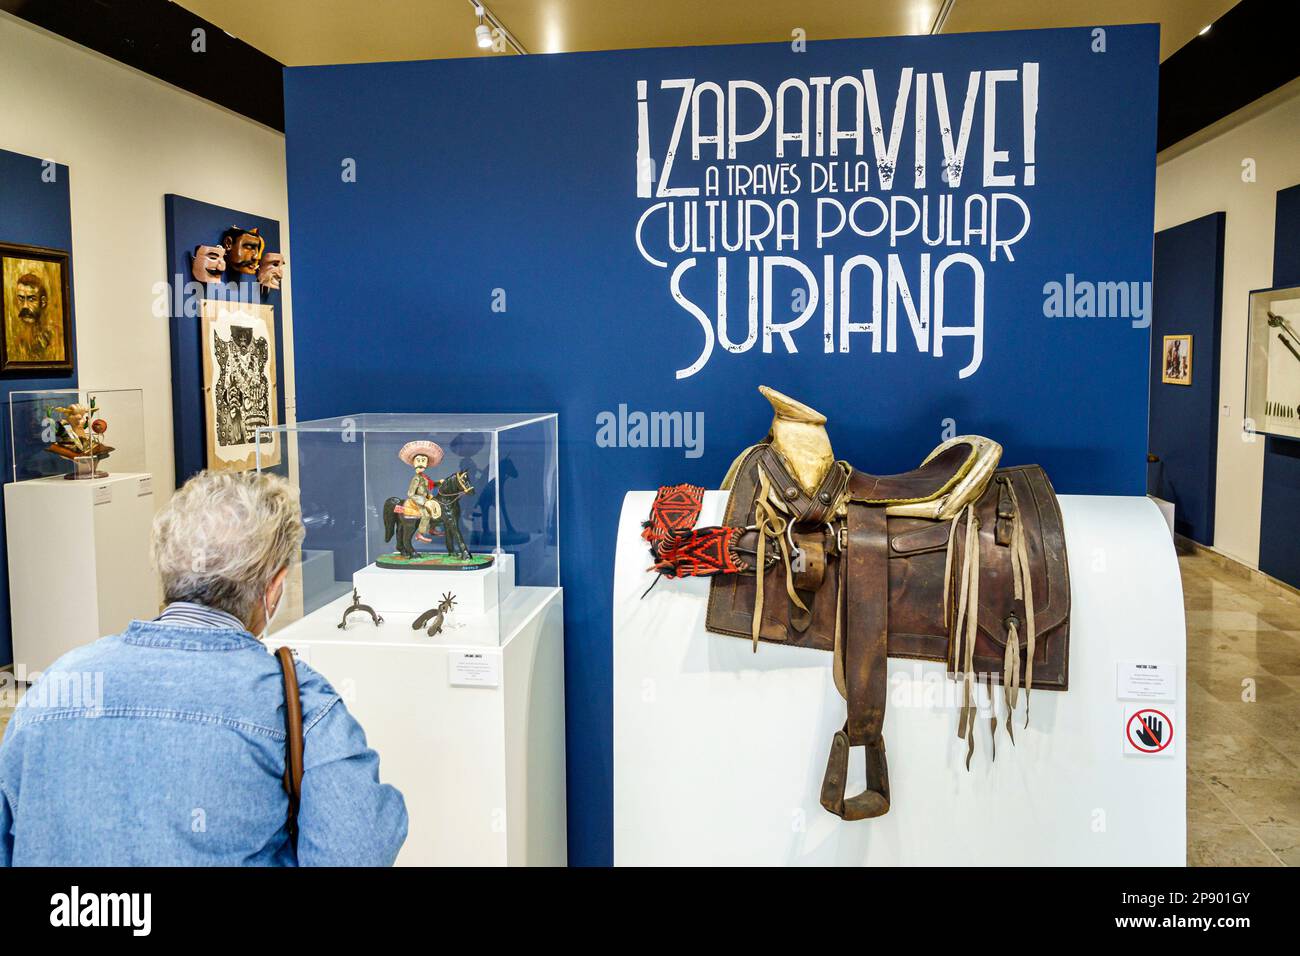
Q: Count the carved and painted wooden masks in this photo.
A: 3